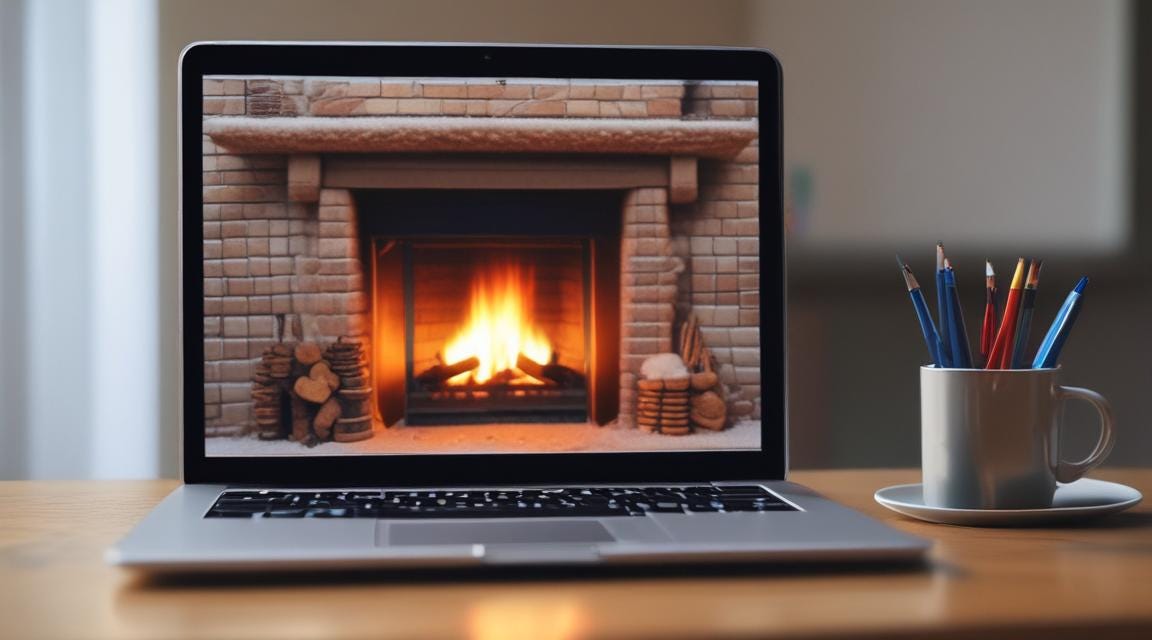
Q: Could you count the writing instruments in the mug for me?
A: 7